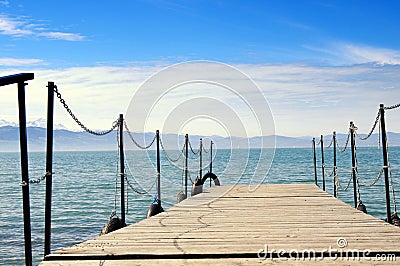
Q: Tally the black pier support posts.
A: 12